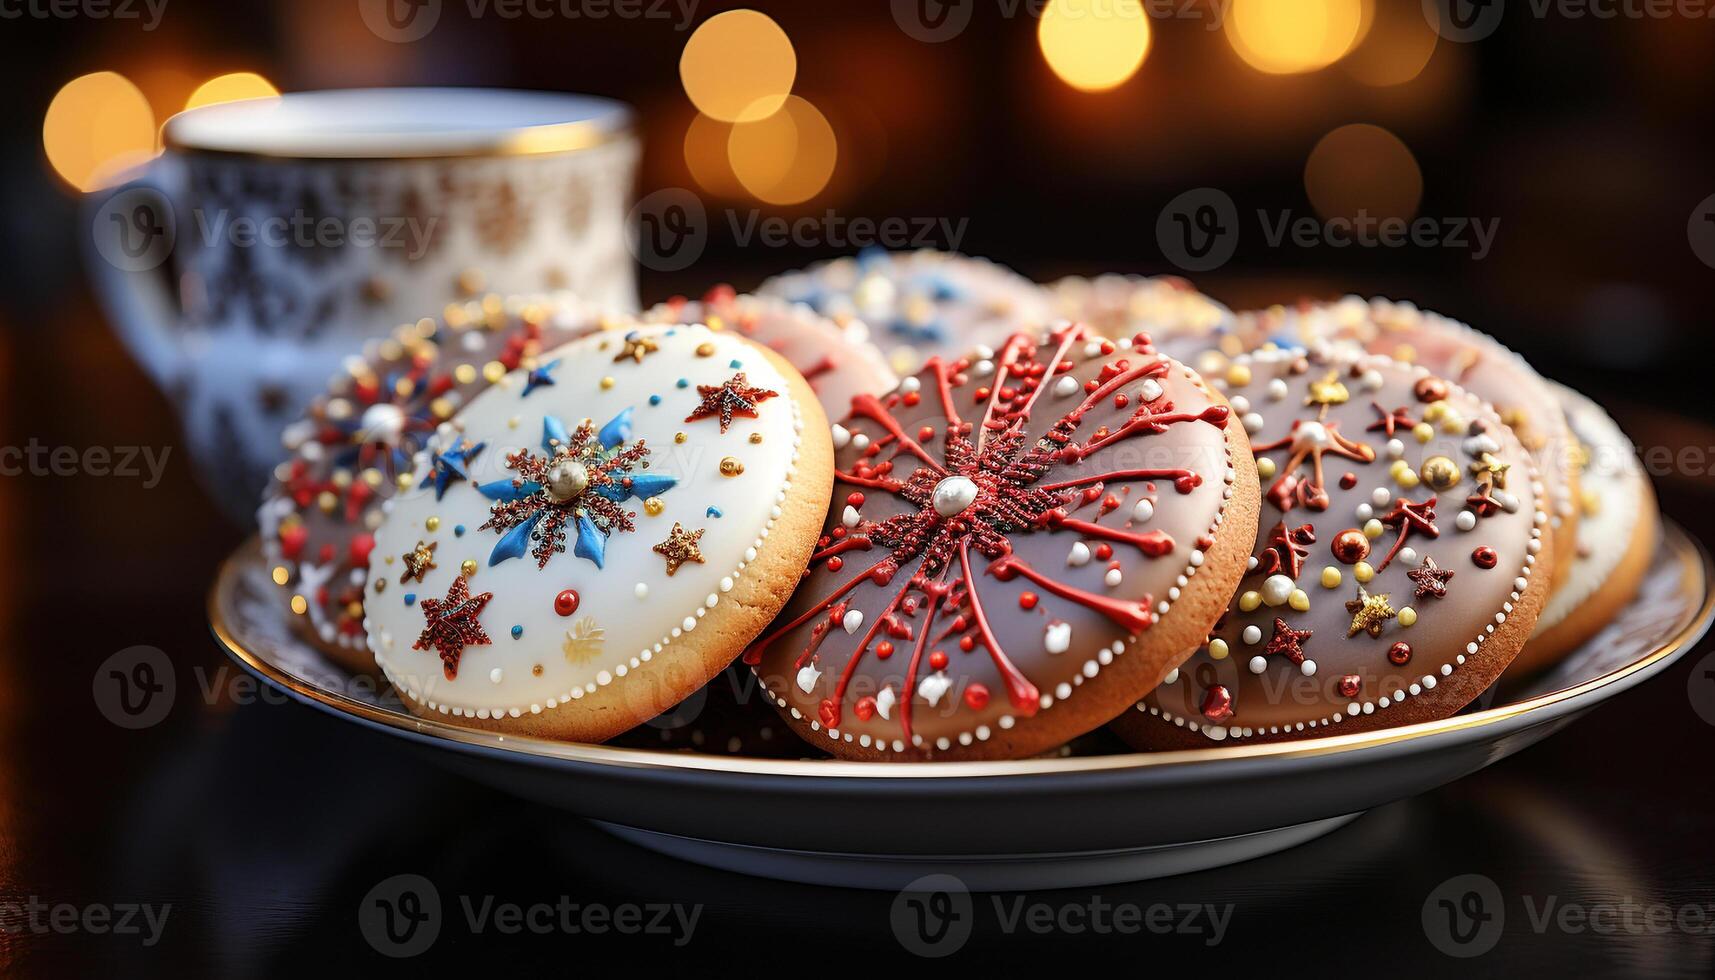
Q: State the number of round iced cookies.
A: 9